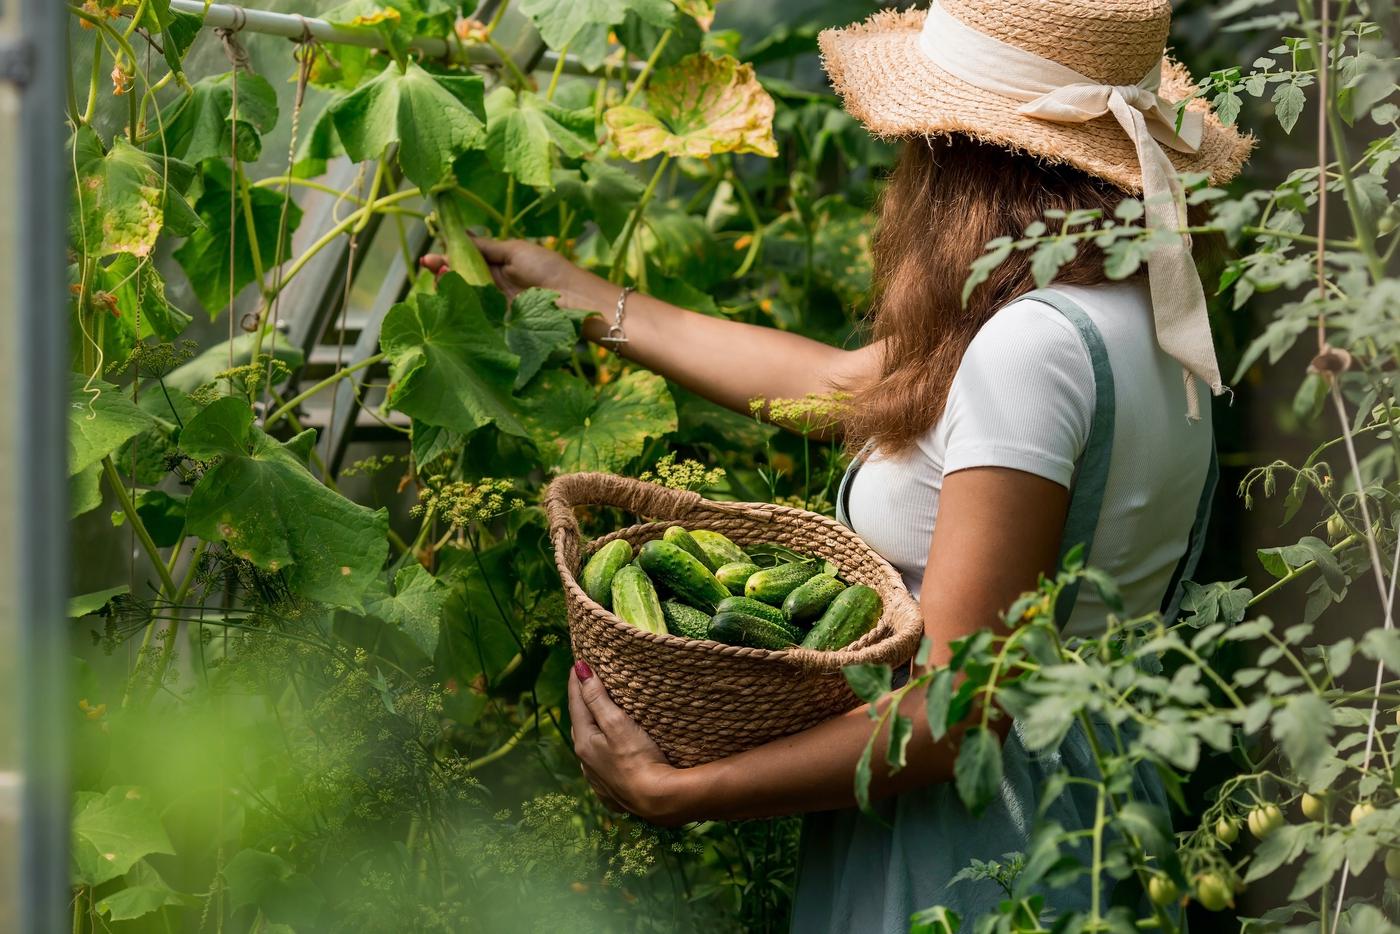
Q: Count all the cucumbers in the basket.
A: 12